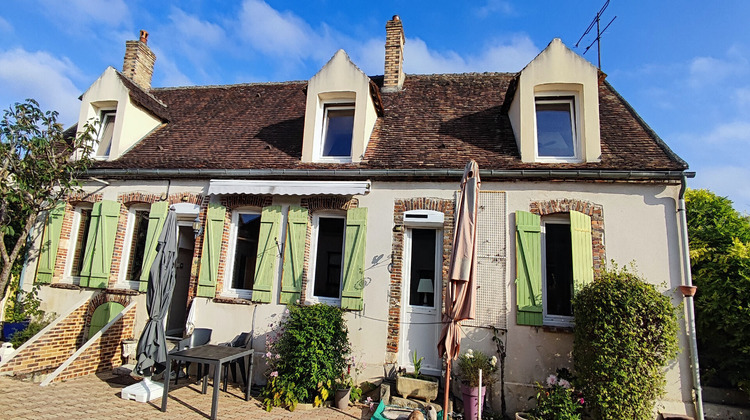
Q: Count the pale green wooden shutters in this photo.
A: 10